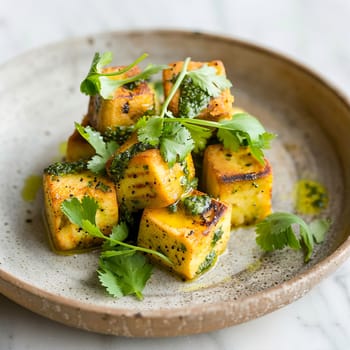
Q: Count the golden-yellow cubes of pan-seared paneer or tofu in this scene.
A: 7